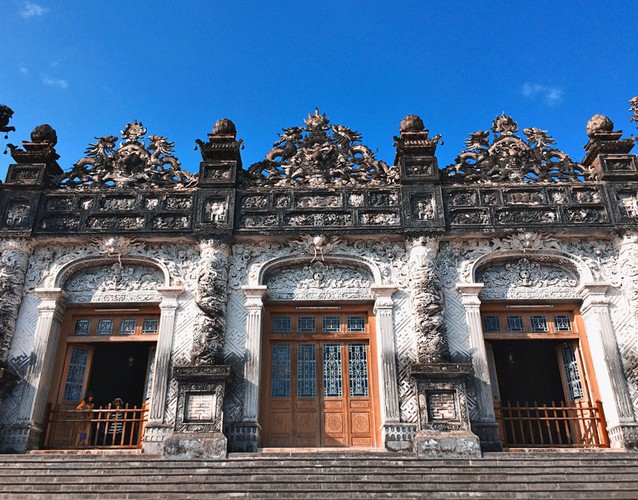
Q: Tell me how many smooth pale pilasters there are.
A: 6